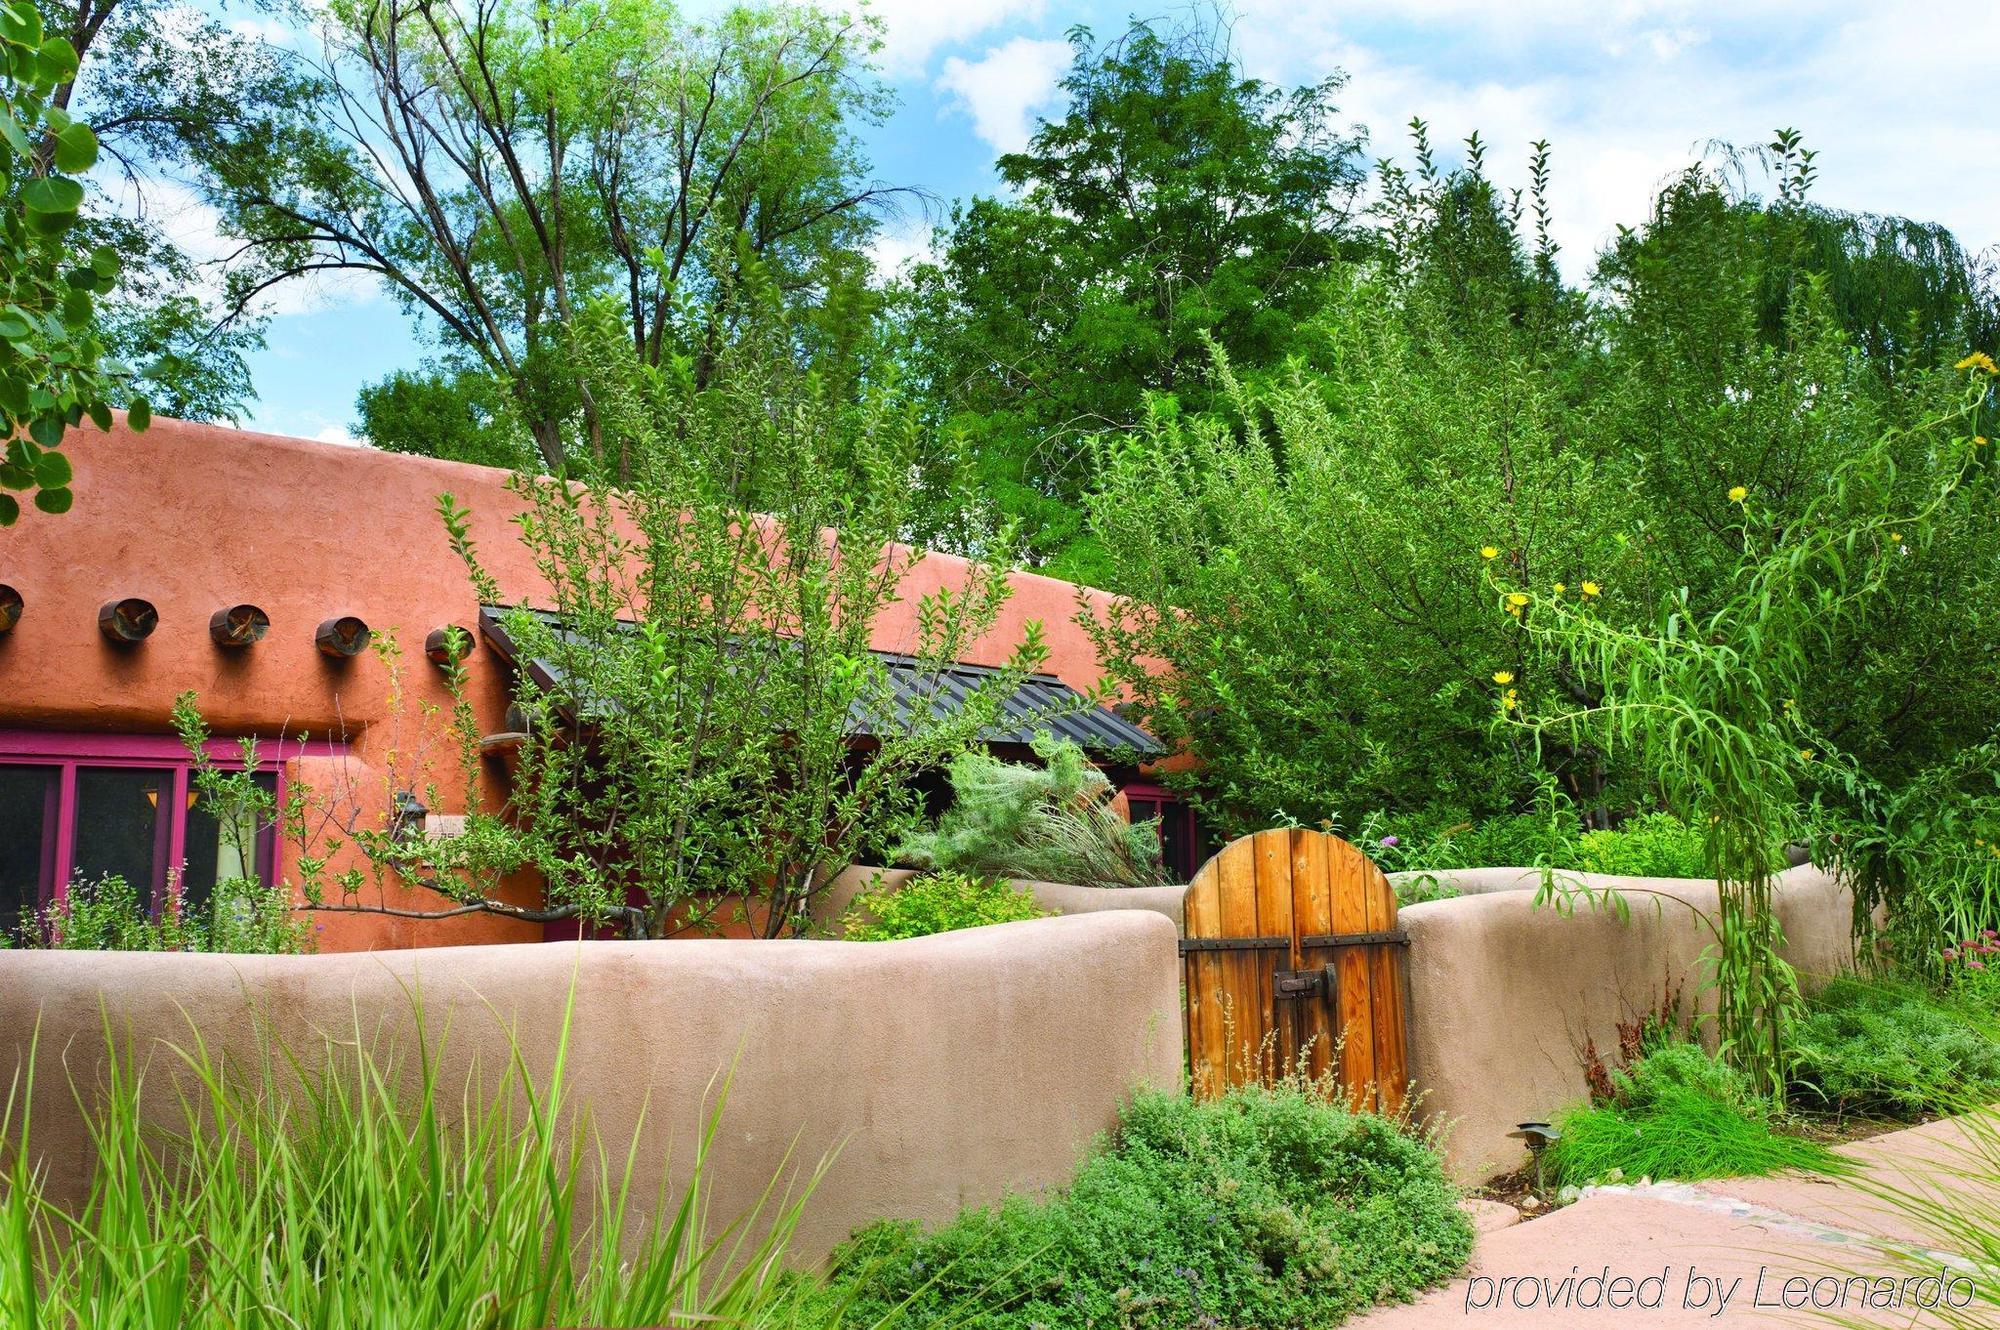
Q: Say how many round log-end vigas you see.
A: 5